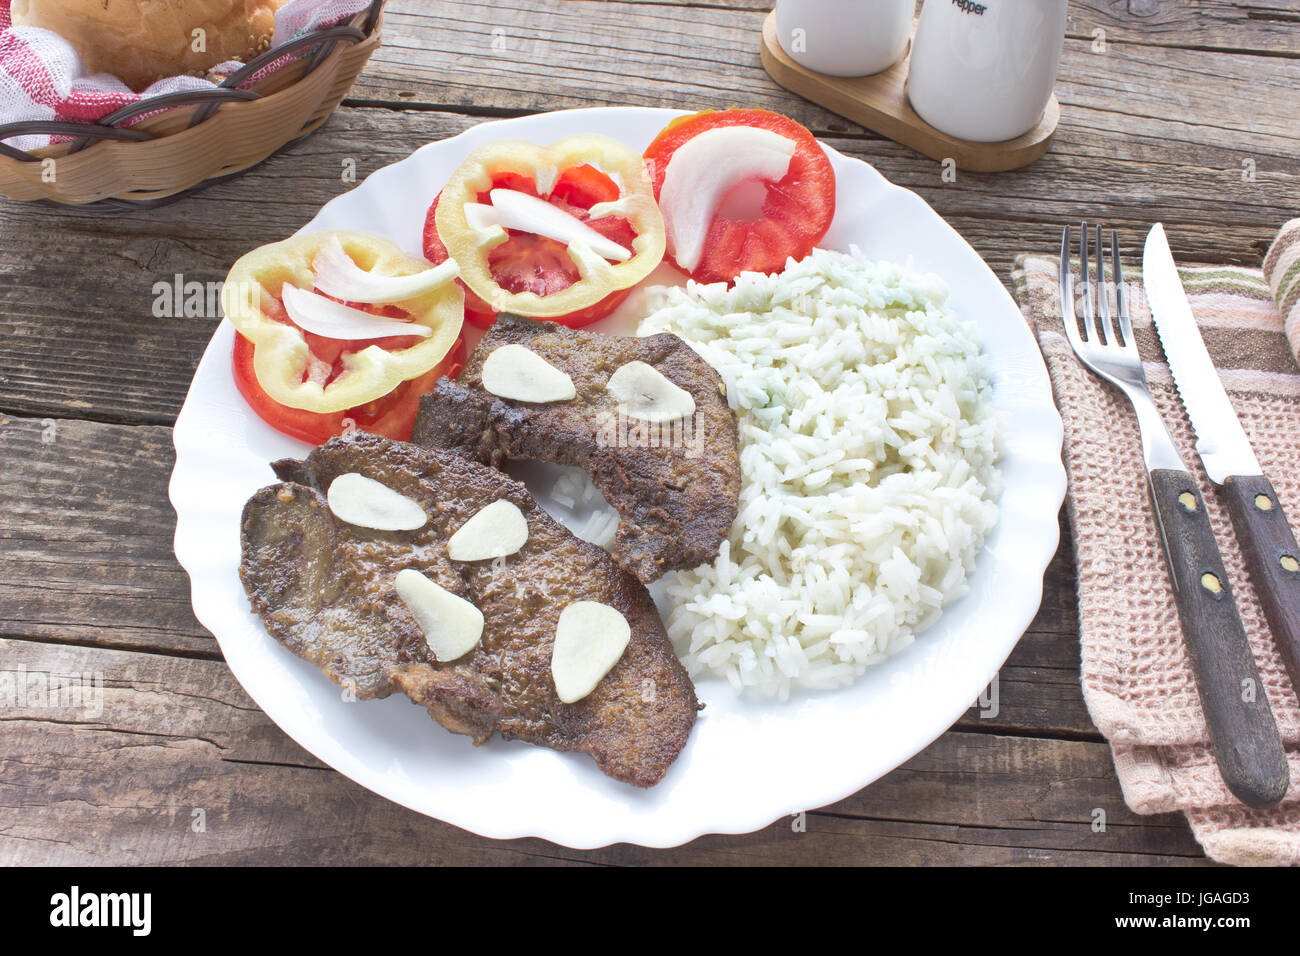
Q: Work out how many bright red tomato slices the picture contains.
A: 3